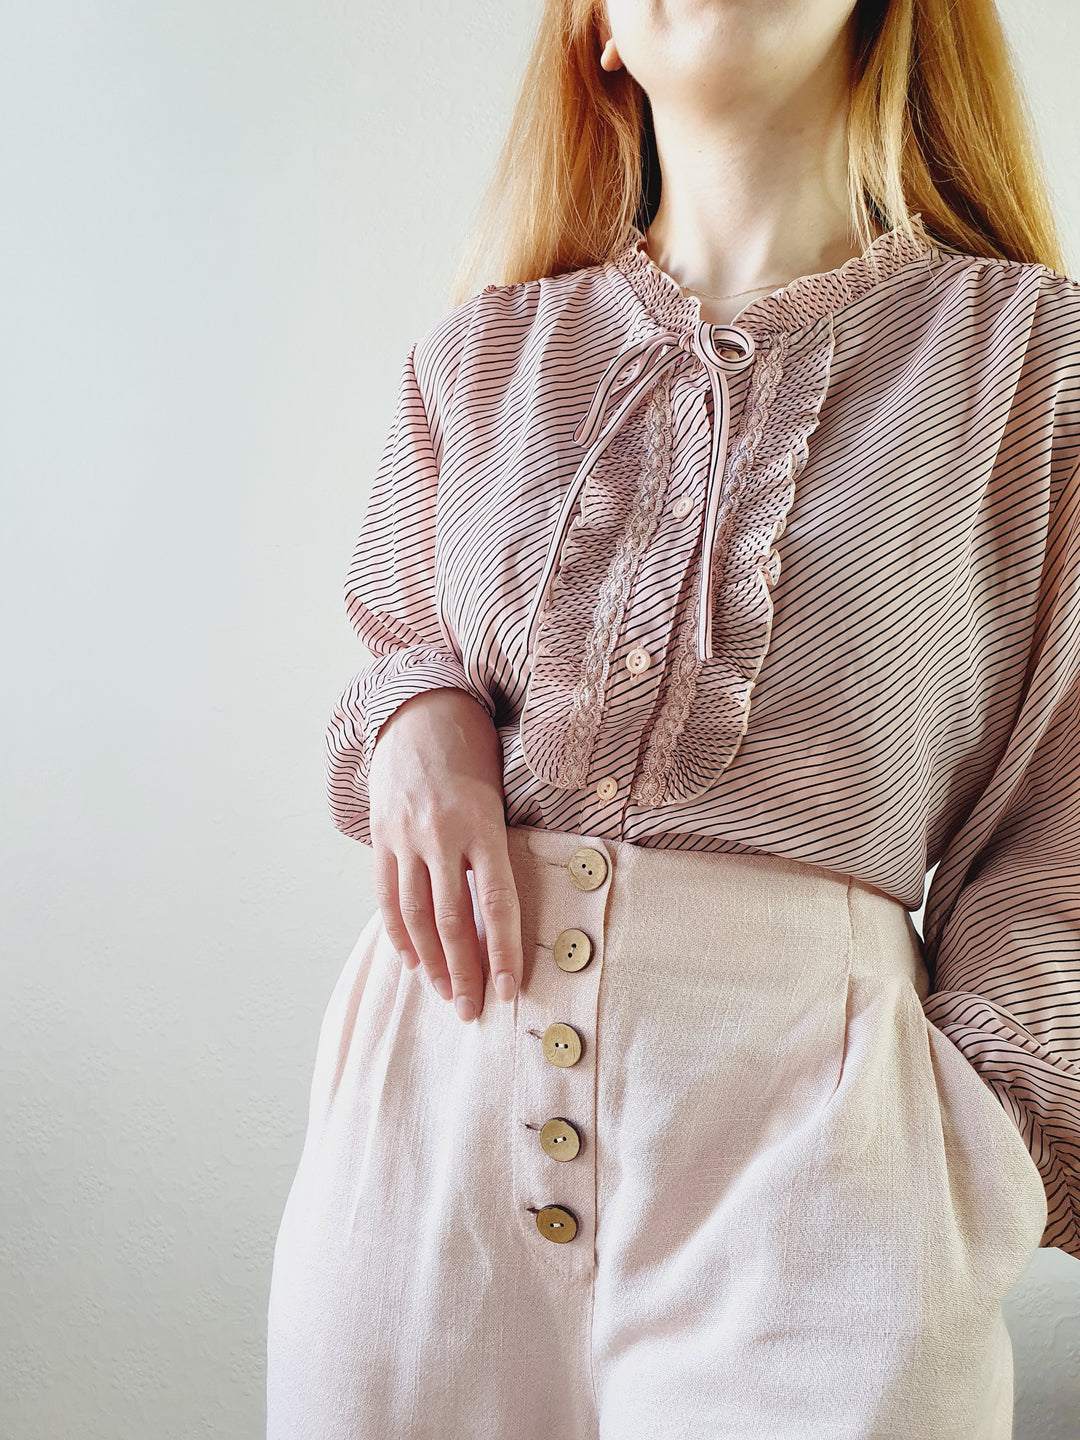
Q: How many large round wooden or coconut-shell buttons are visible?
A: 5